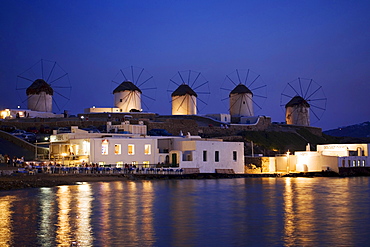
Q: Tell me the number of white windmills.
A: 5